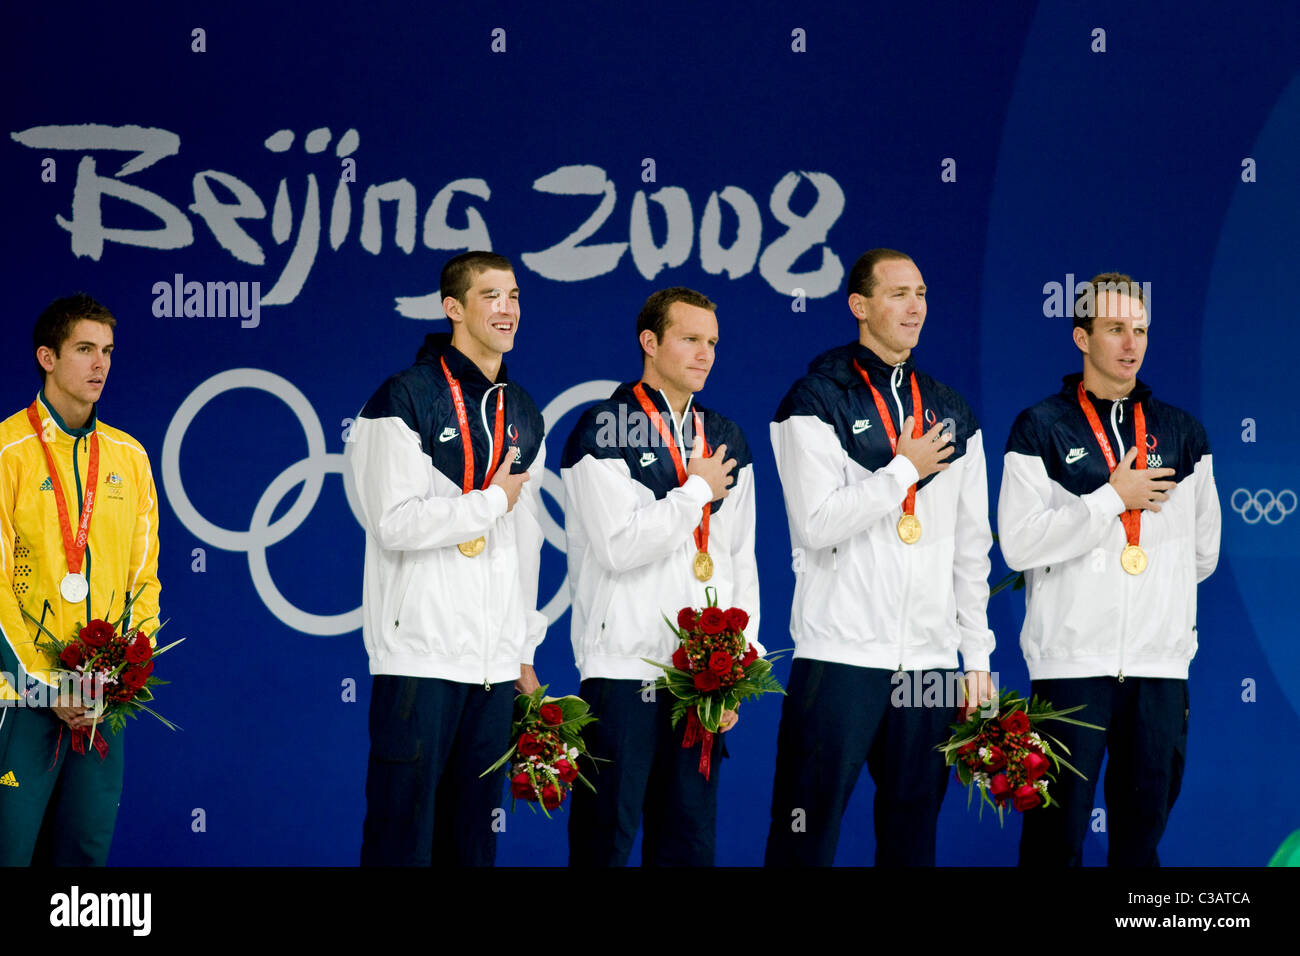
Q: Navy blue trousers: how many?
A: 4